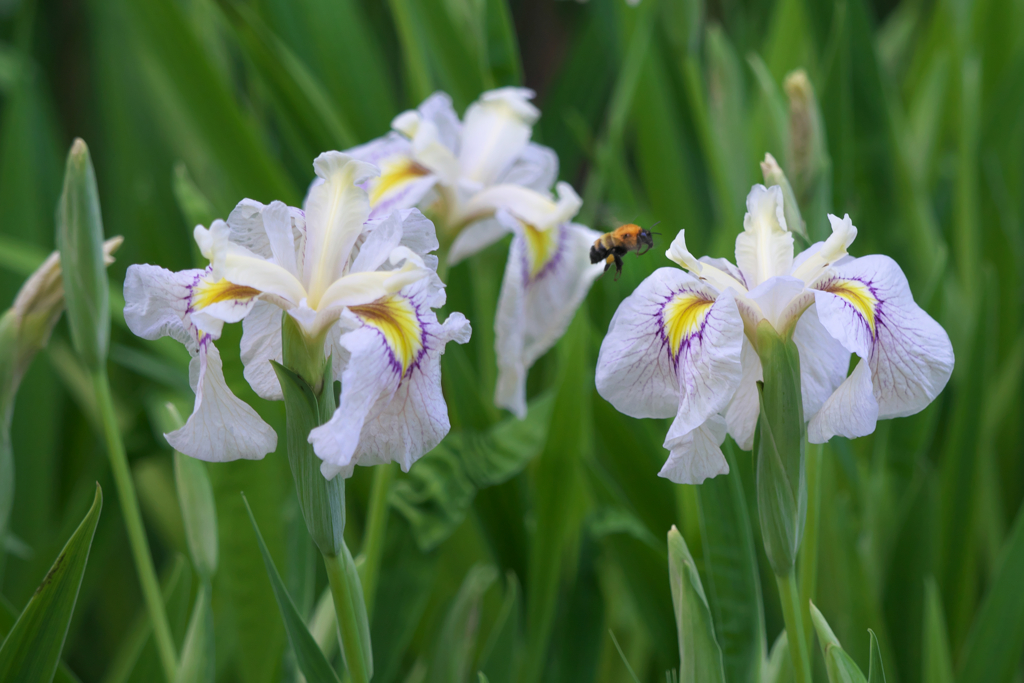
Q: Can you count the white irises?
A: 3